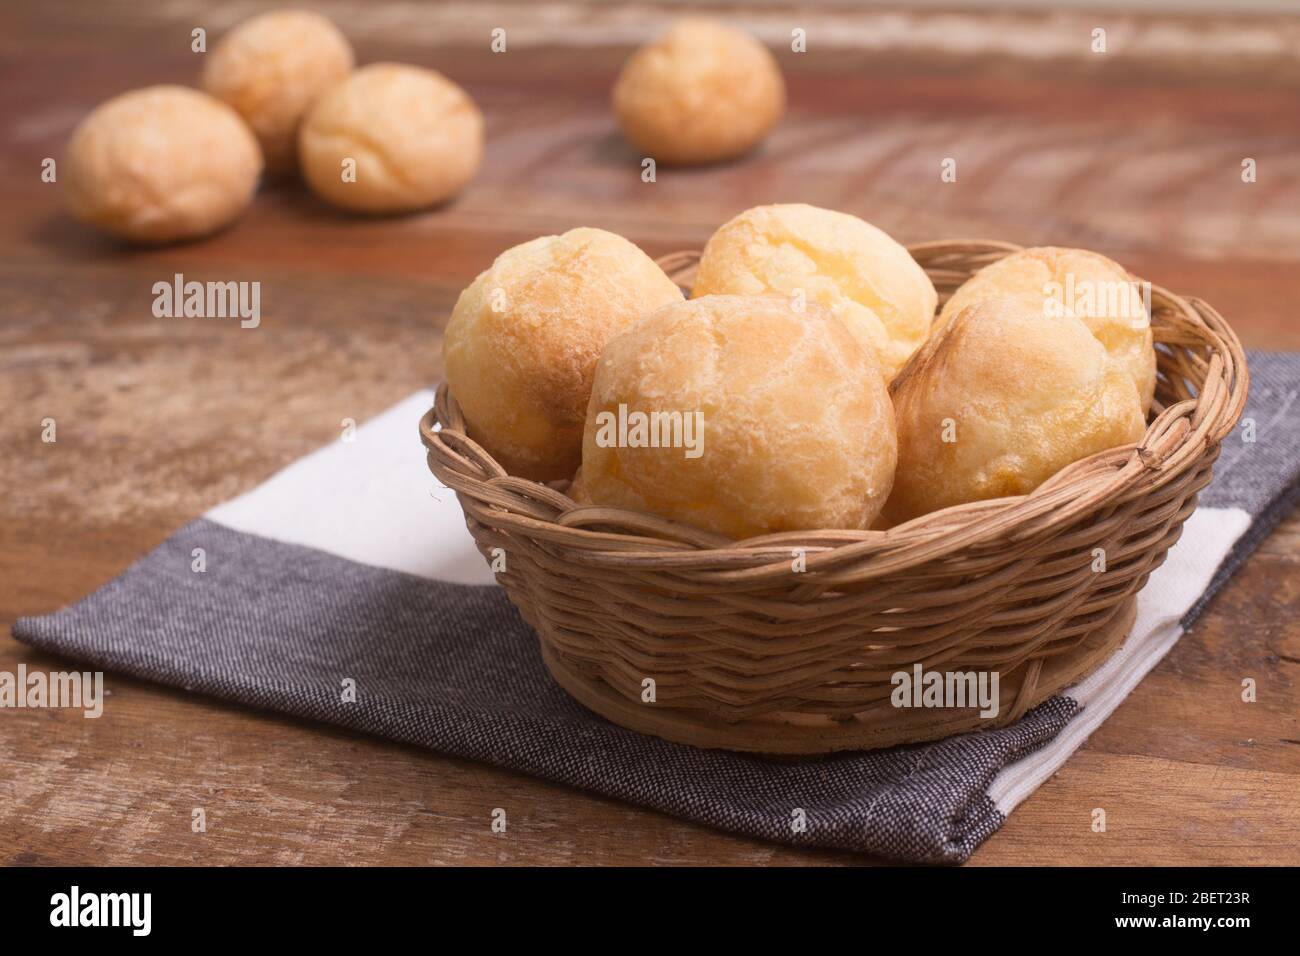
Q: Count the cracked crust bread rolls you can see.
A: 9